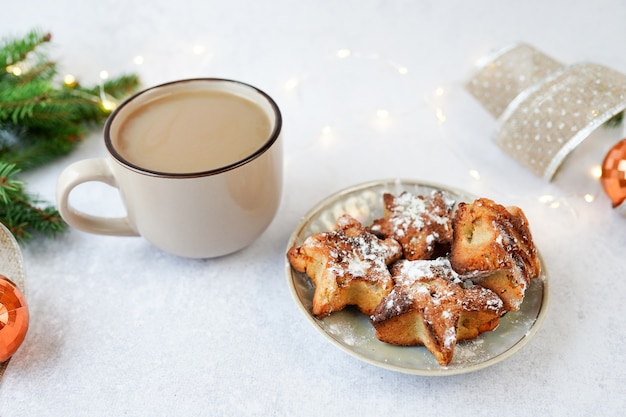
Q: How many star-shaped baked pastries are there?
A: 4